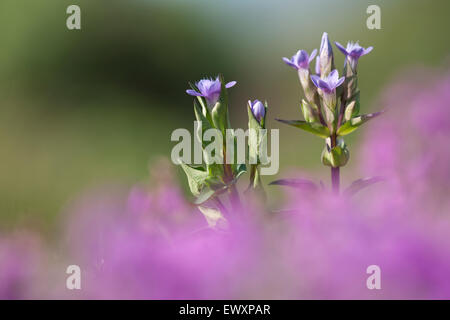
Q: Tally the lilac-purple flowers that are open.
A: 4